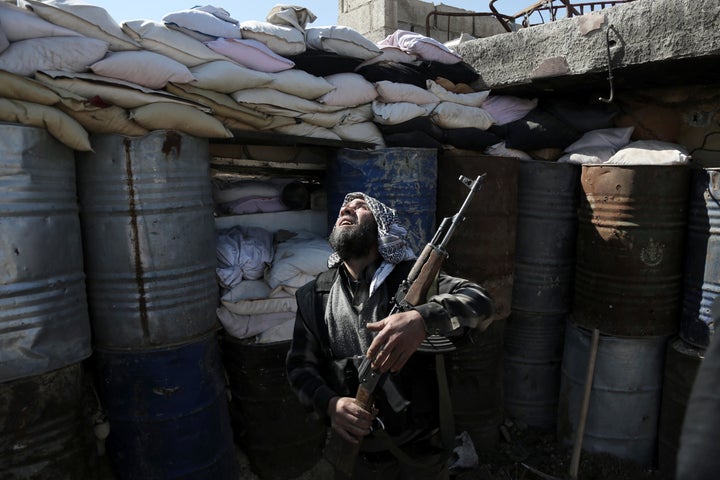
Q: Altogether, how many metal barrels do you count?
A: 14